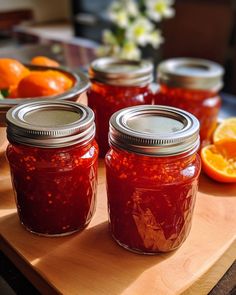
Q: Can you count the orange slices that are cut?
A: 2